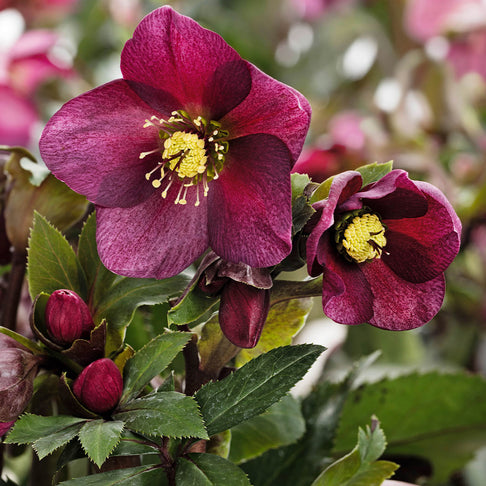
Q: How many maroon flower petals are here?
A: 10